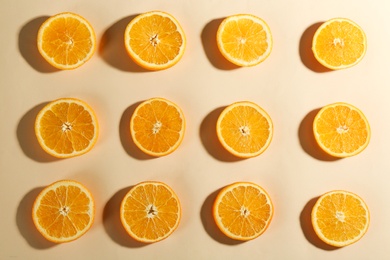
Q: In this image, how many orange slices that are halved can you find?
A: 12